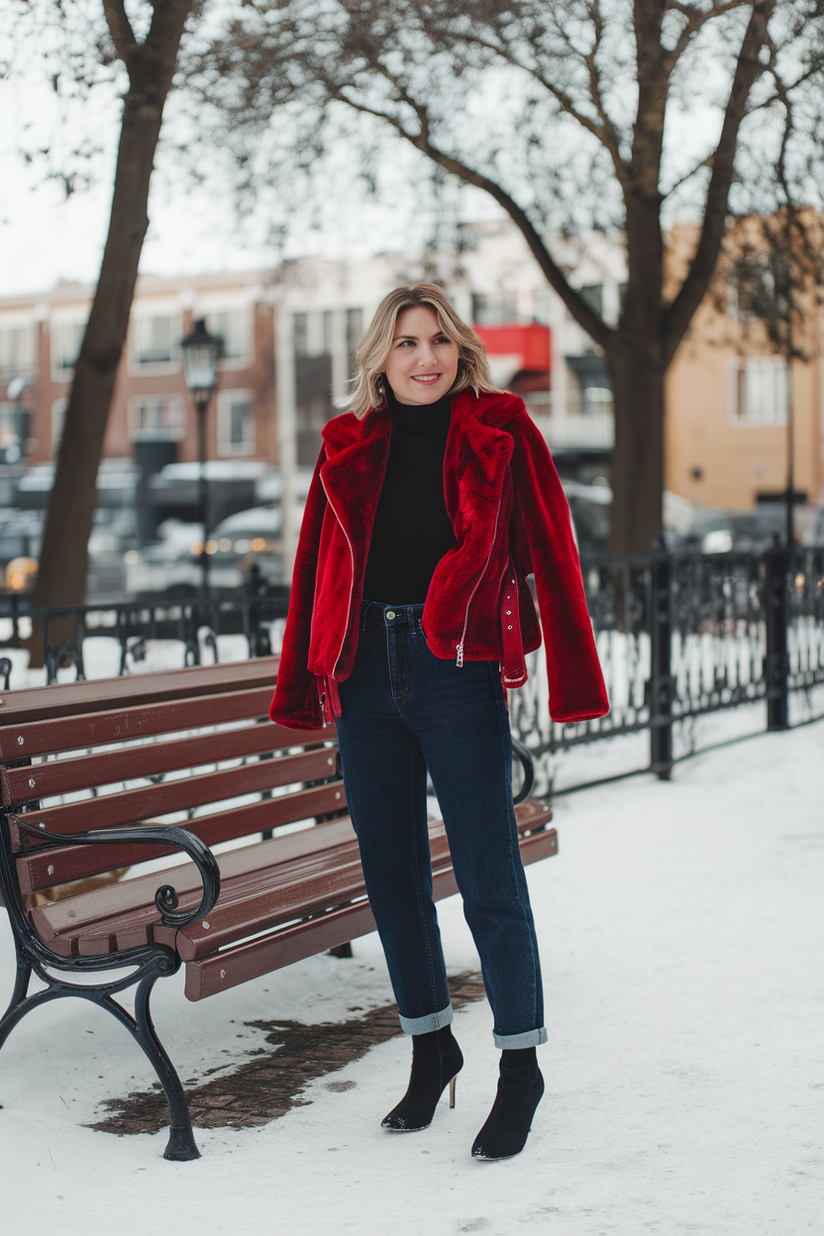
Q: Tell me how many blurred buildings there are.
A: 3